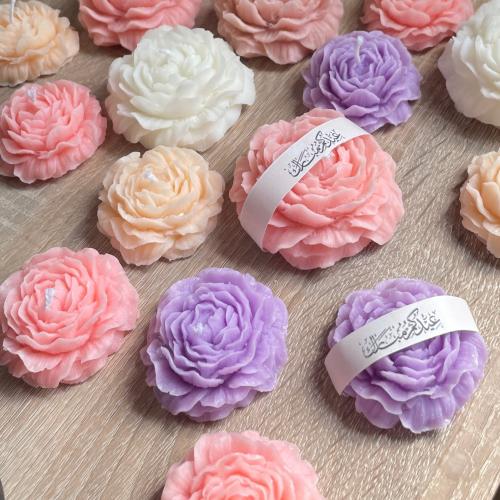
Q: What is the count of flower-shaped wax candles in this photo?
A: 15